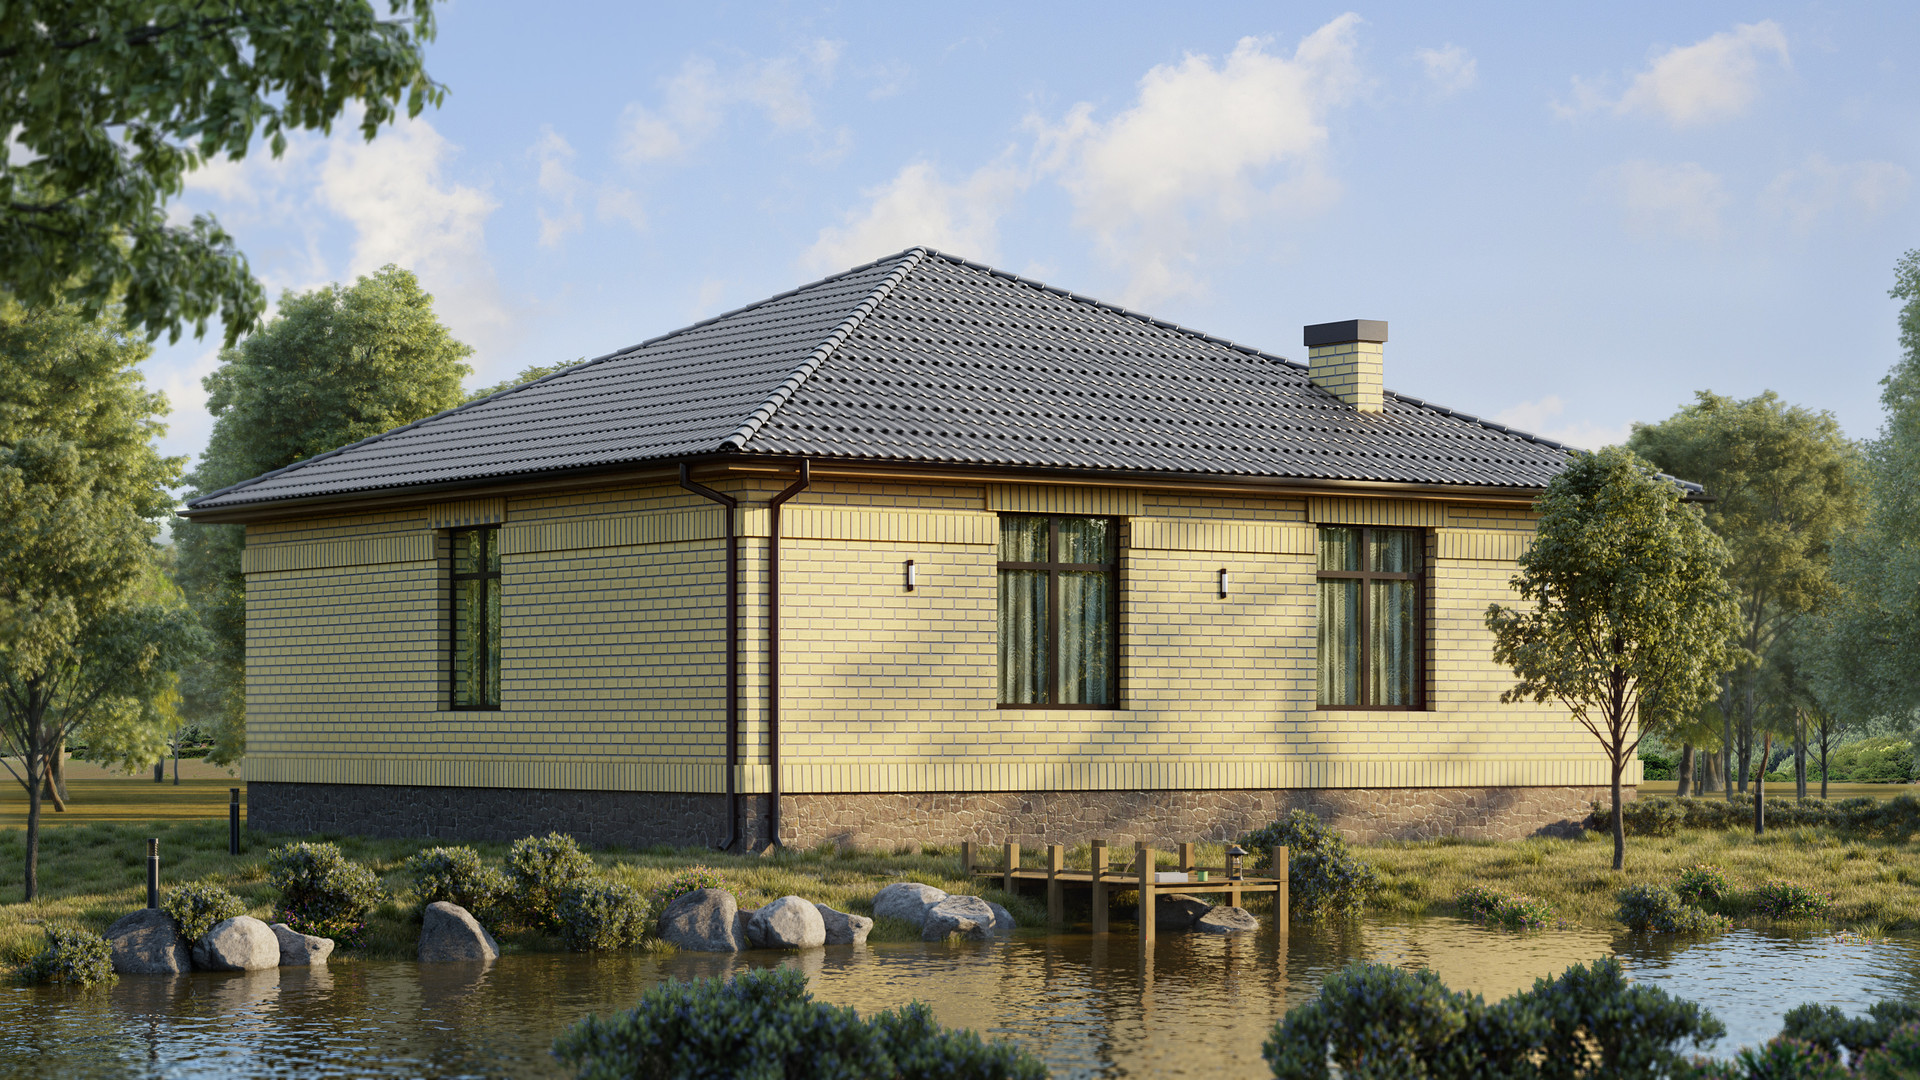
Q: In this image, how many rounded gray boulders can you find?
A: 12